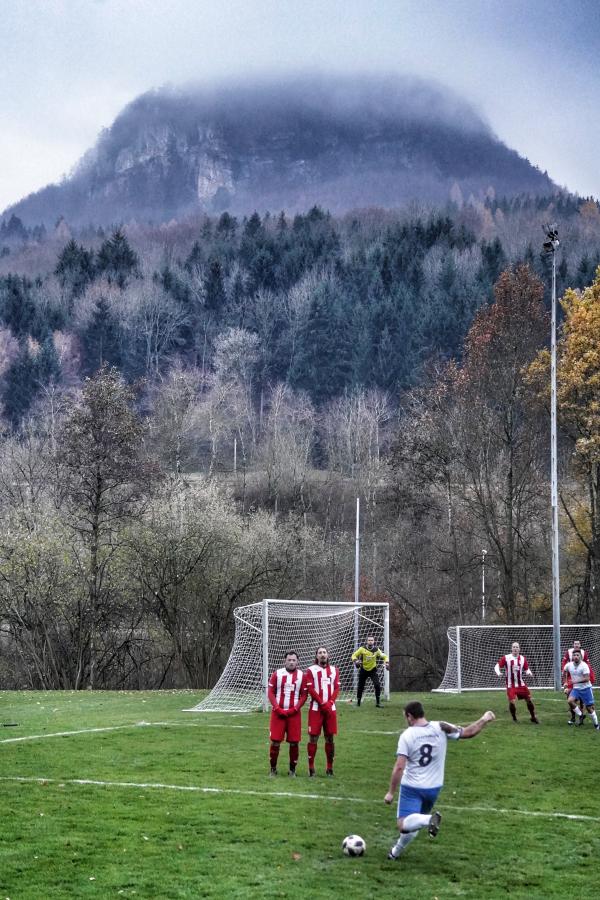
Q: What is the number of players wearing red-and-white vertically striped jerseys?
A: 4